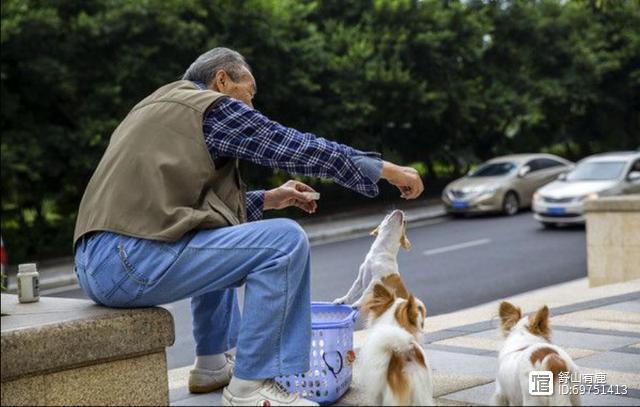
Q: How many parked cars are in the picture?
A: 2